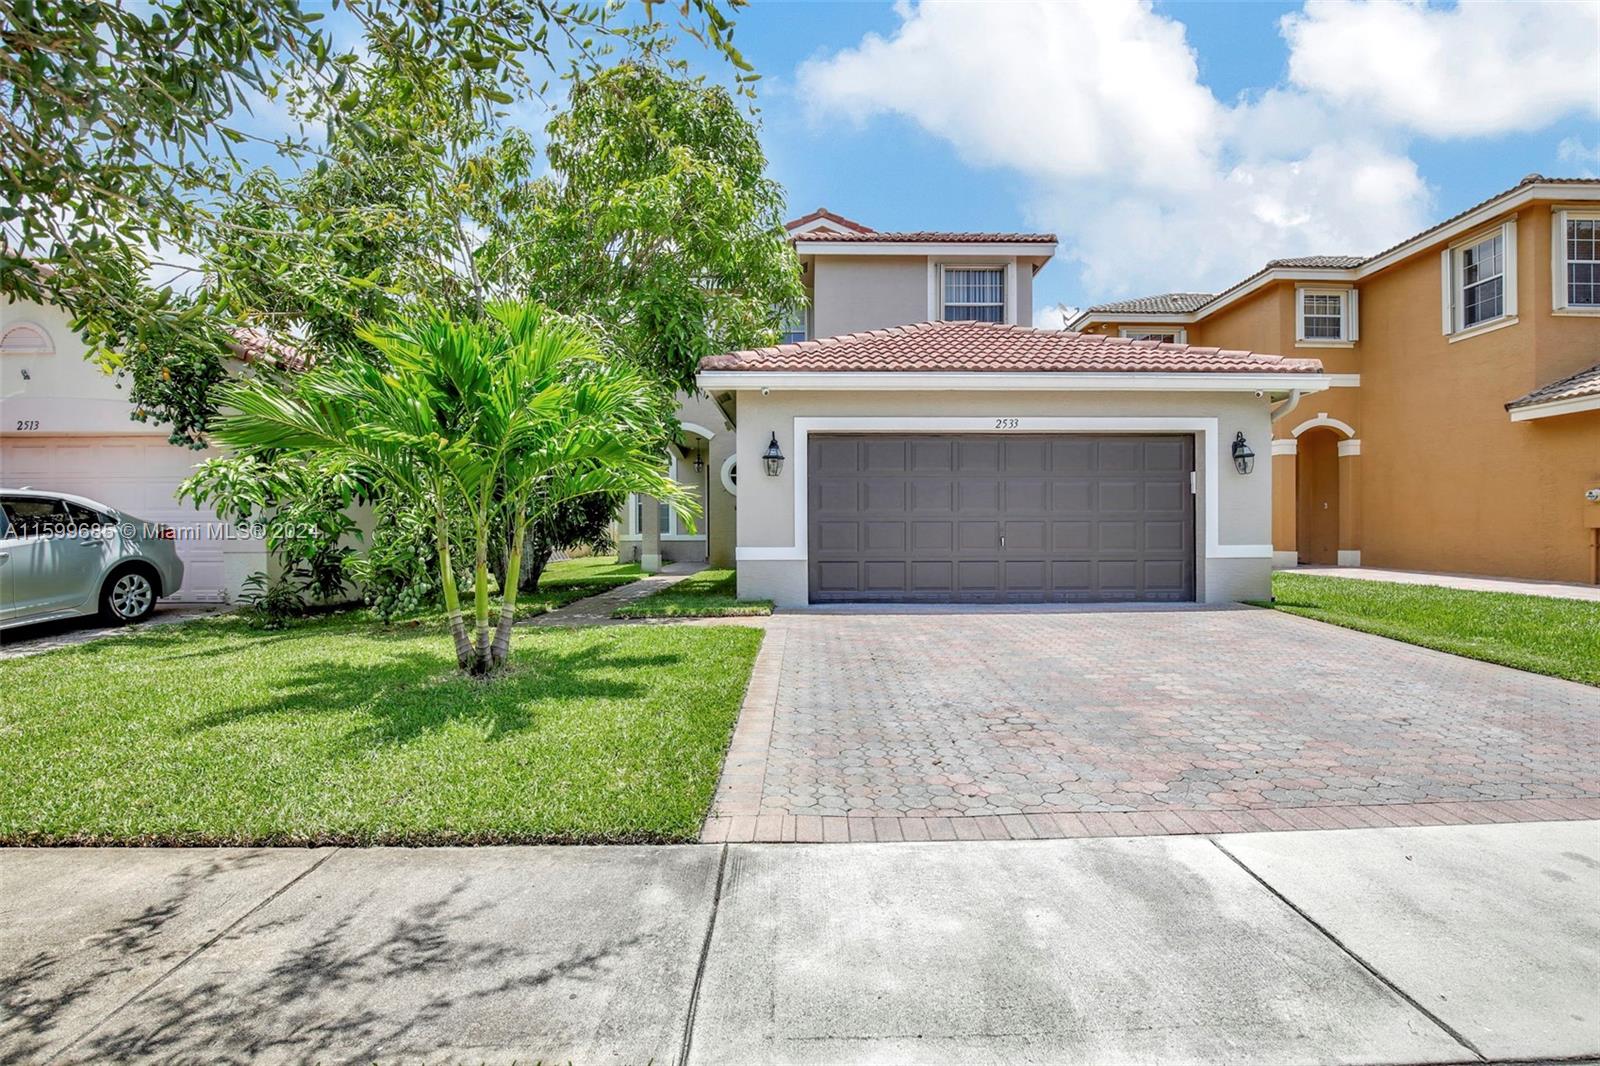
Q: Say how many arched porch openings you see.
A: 2